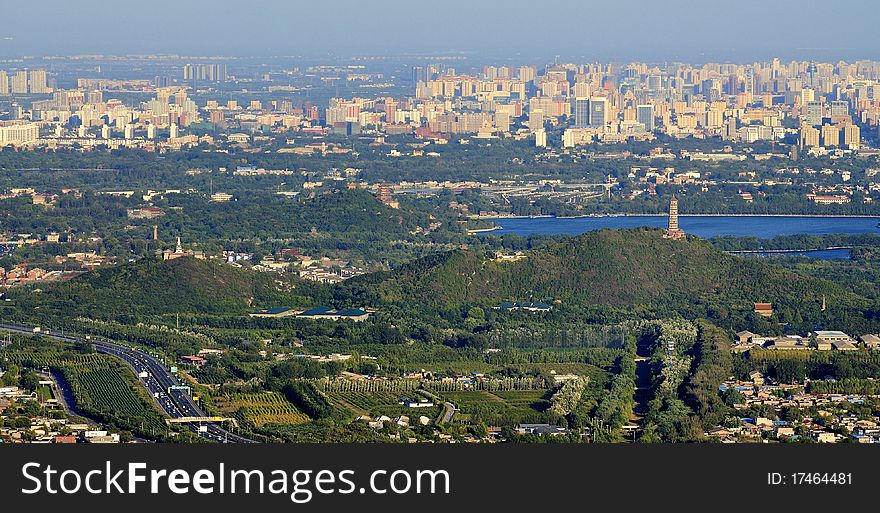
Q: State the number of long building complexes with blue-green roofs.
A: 2